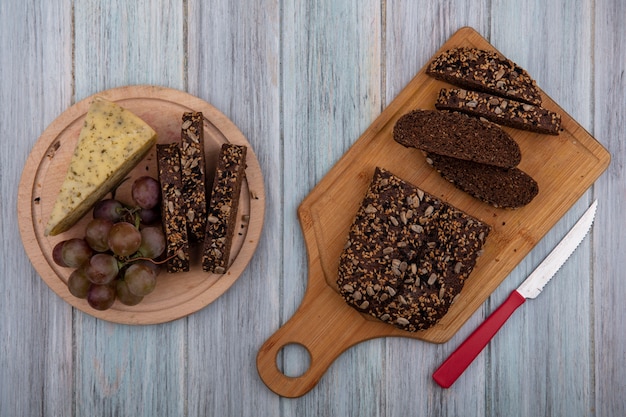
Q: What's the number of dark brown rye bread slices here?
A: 7